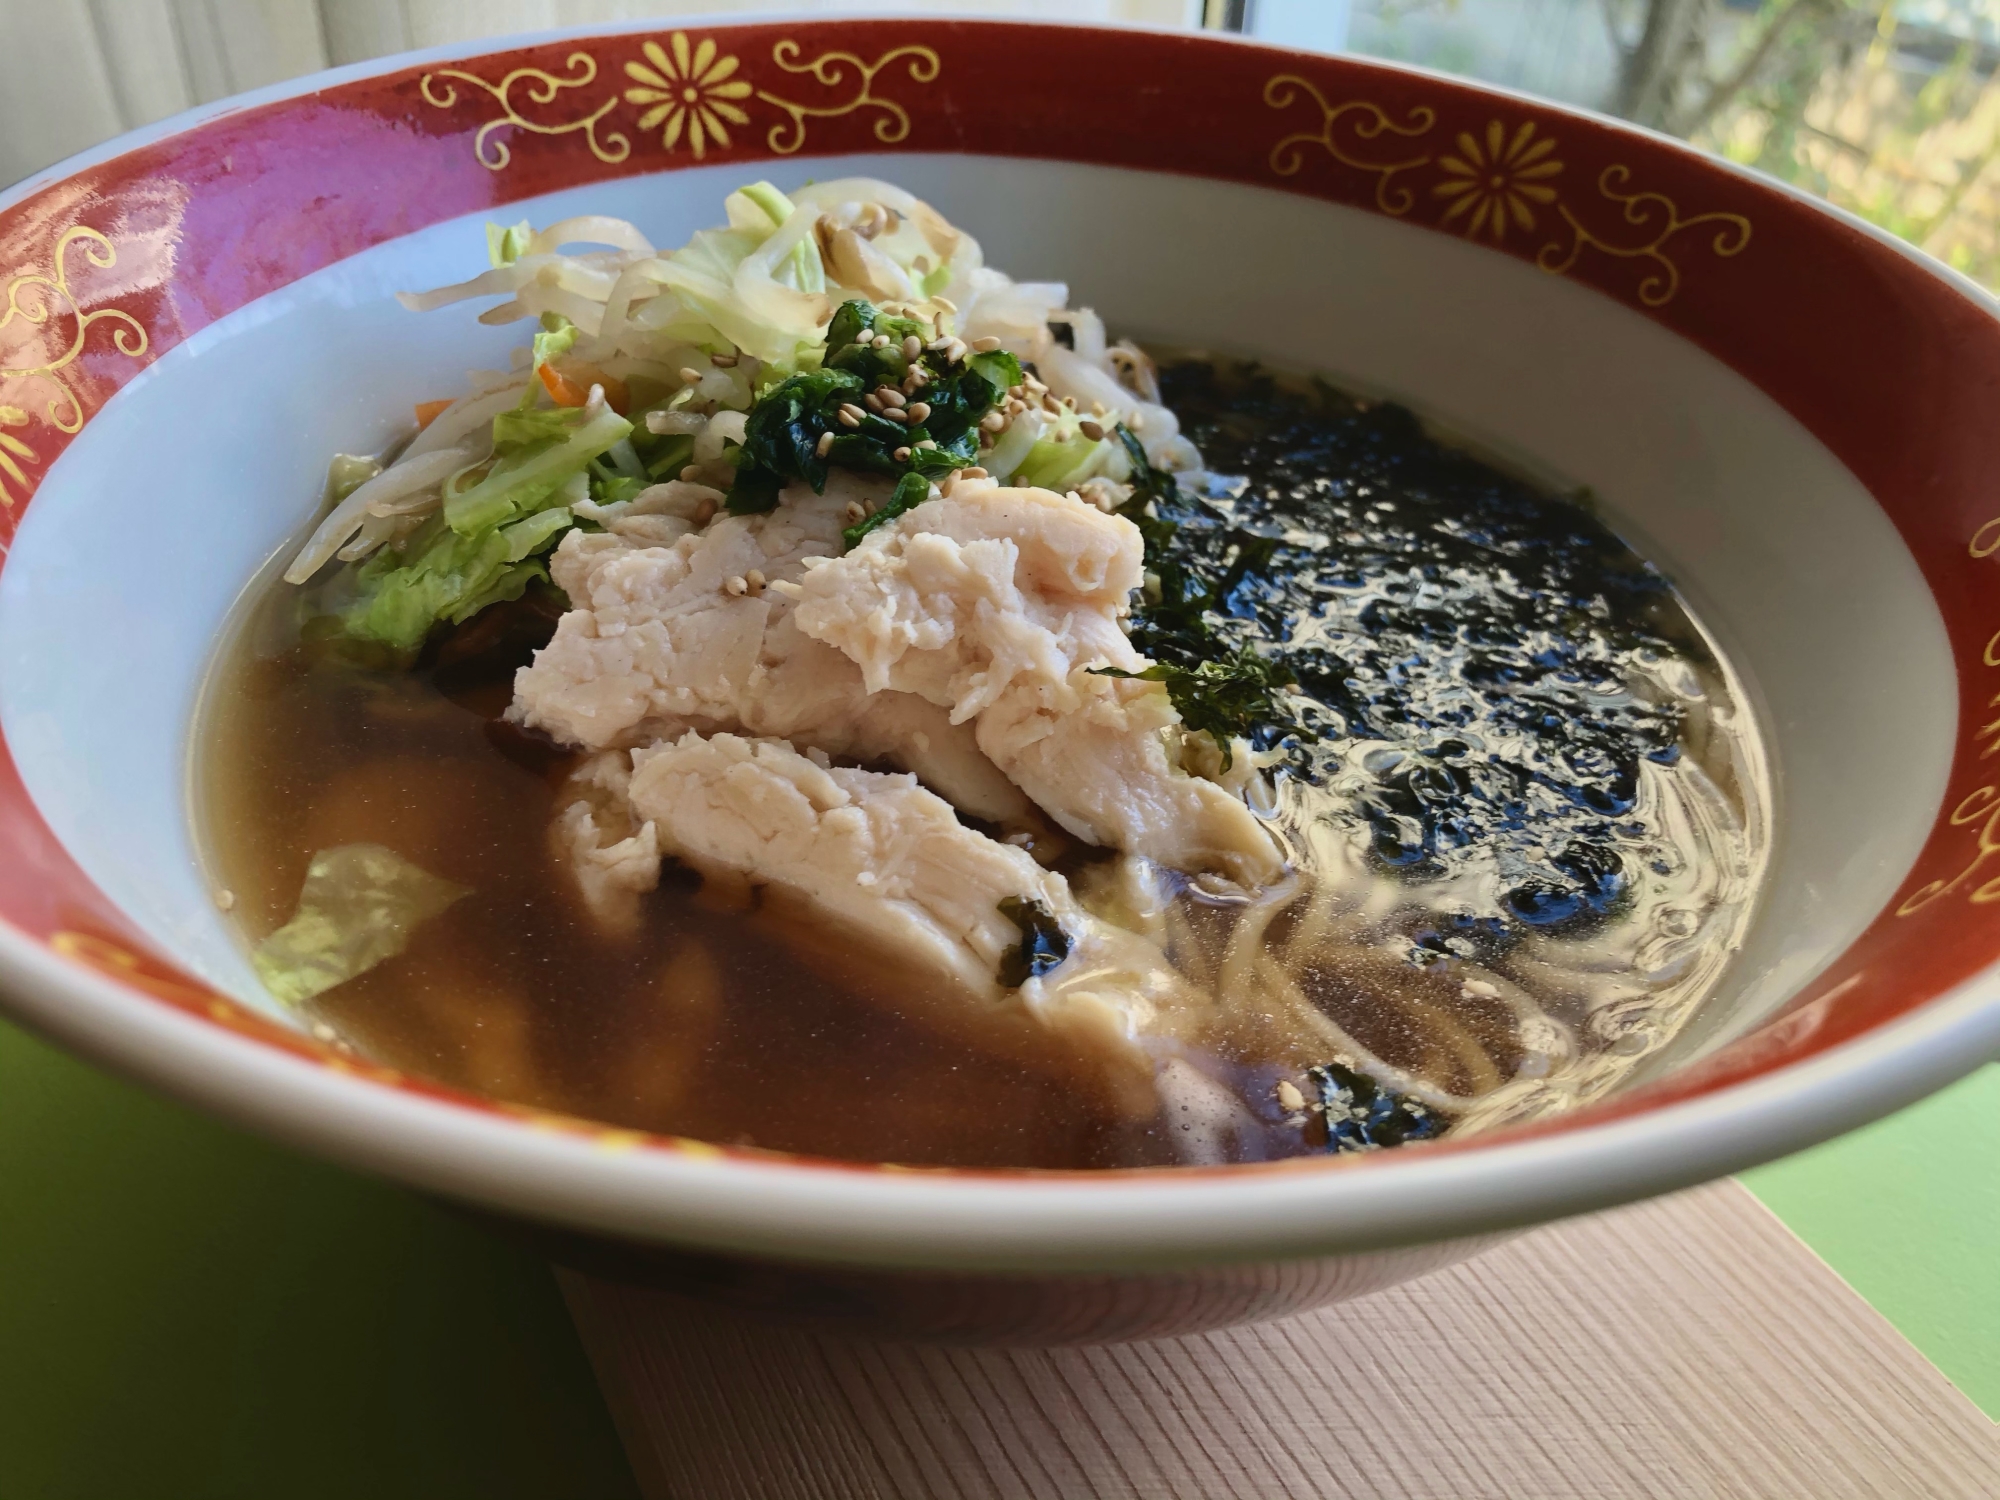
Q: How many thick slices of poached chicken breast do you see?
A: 3